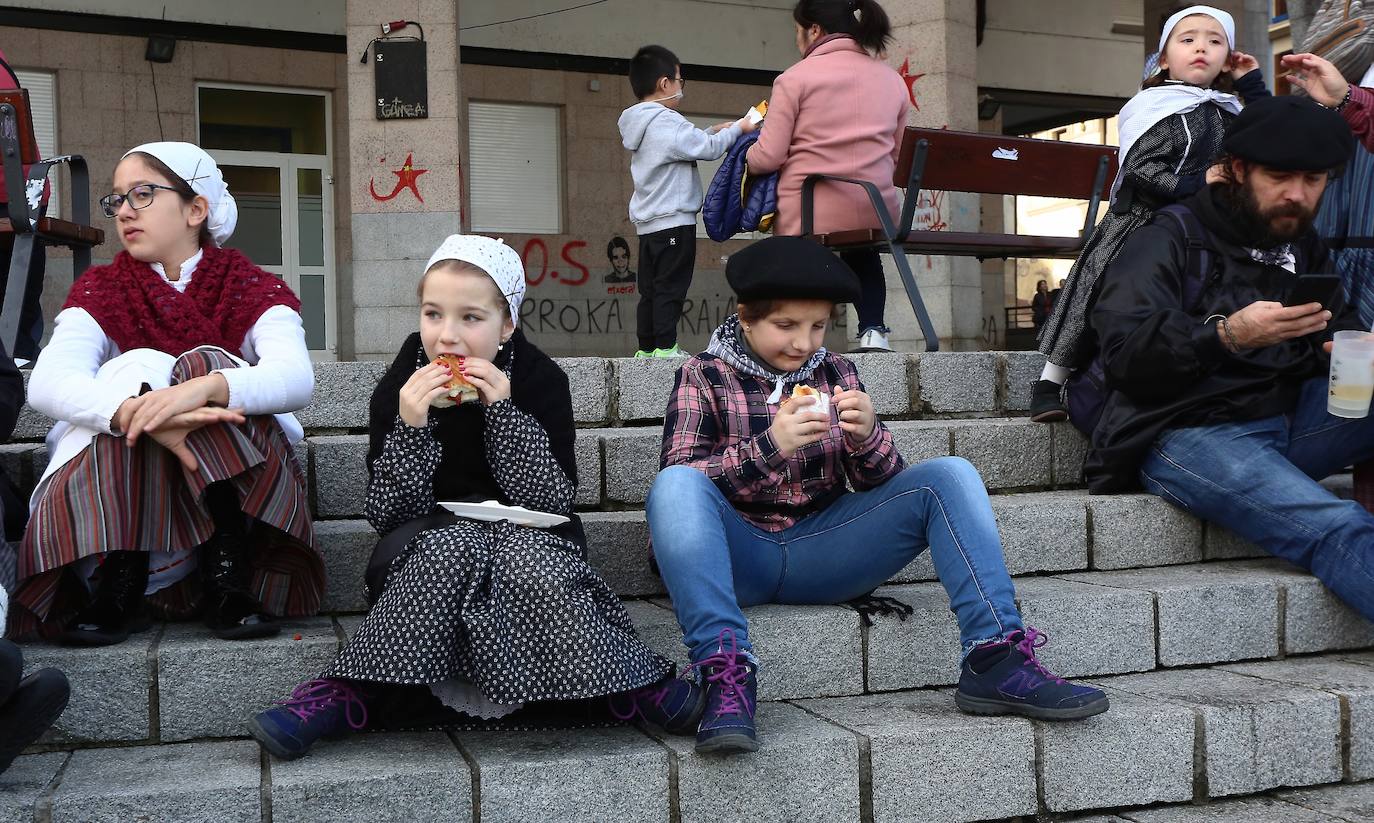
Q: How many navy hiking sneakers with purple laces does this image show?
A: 4